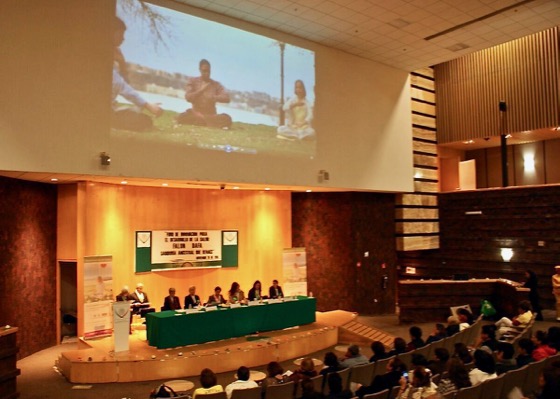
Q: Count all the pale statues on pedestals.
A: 0